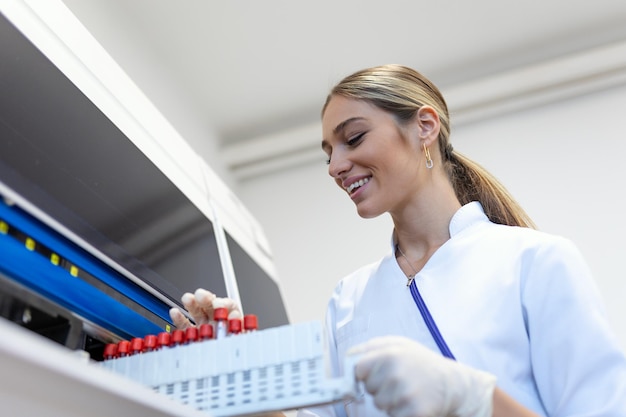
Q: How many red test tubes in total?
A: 11